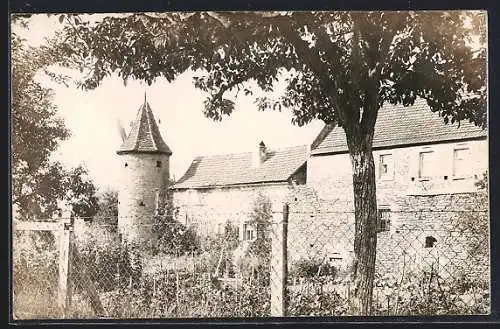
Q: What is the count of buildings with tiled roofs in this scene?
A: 3